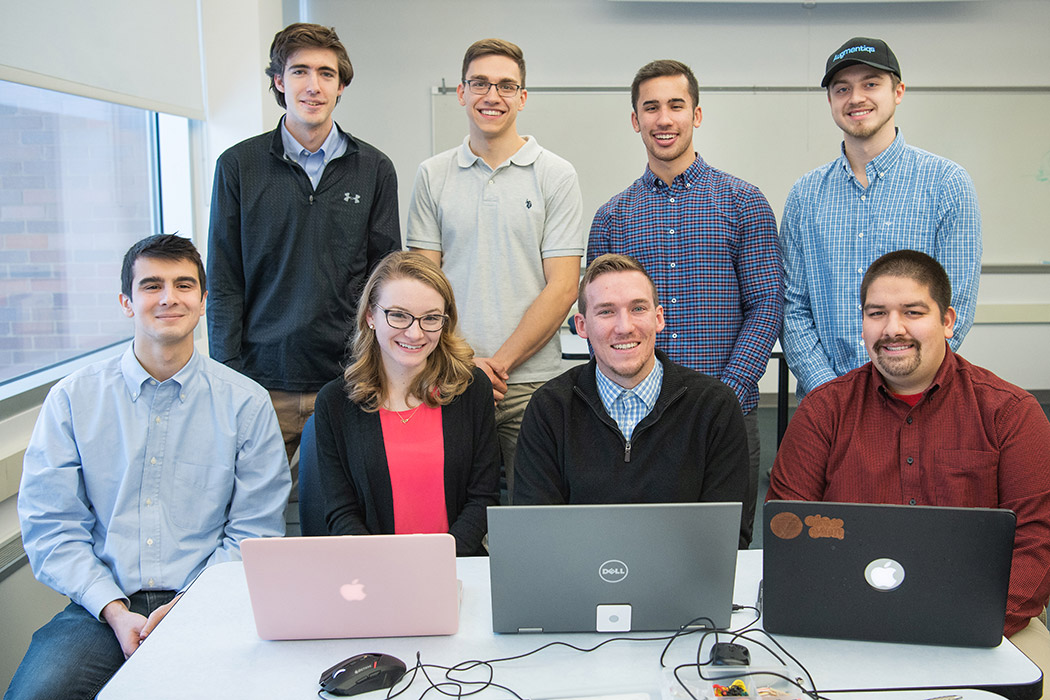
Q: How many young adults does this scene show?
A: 8